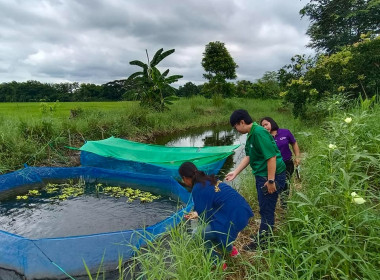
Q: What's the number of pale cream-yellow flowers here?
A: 3